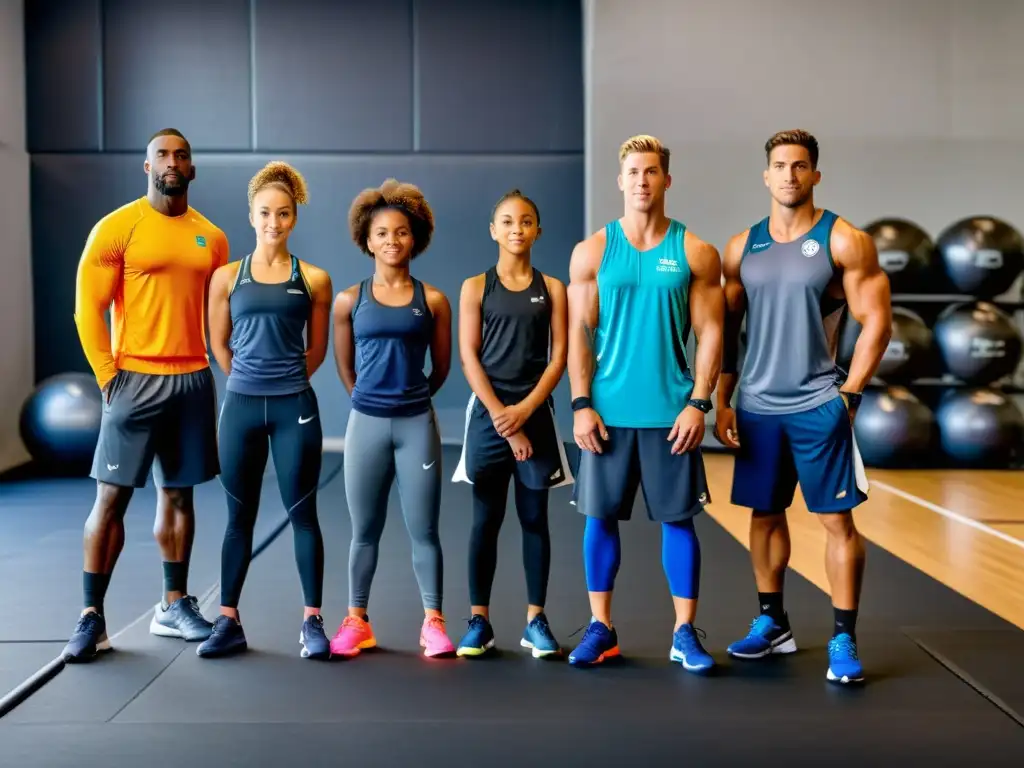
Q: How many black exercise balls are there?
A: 7